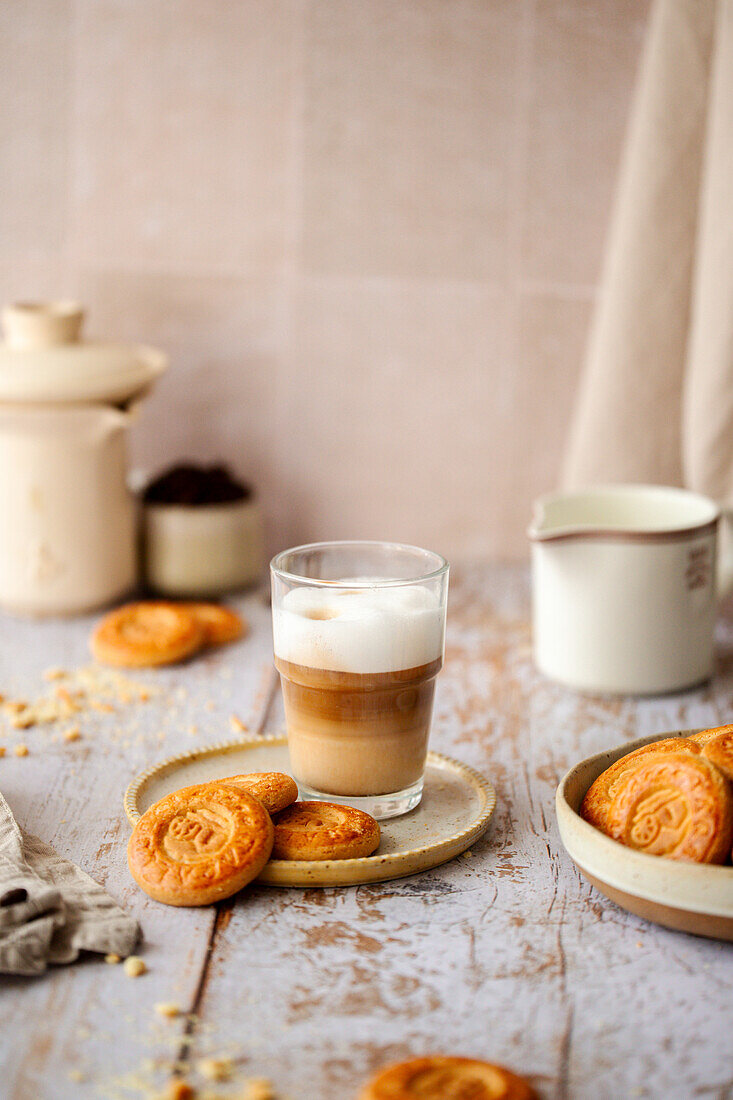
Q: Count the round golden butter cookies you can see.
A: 10